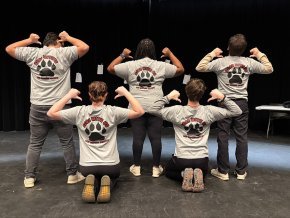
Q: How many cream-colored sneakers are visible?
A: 6